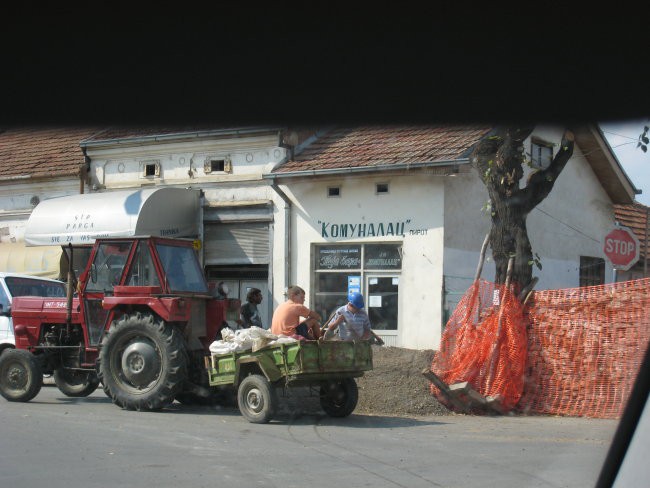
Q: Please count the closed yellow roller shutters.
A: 0